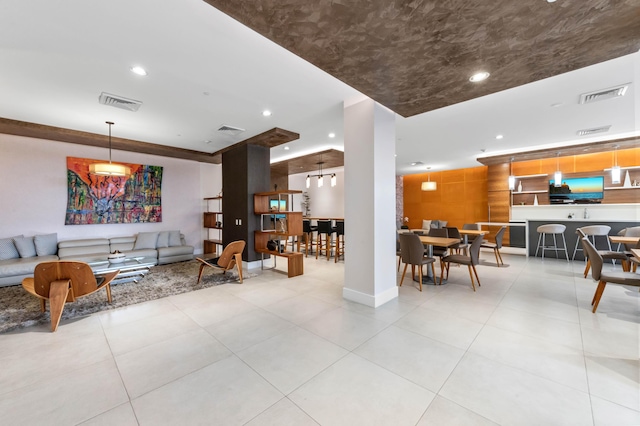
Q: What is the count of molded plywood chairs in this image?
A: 2